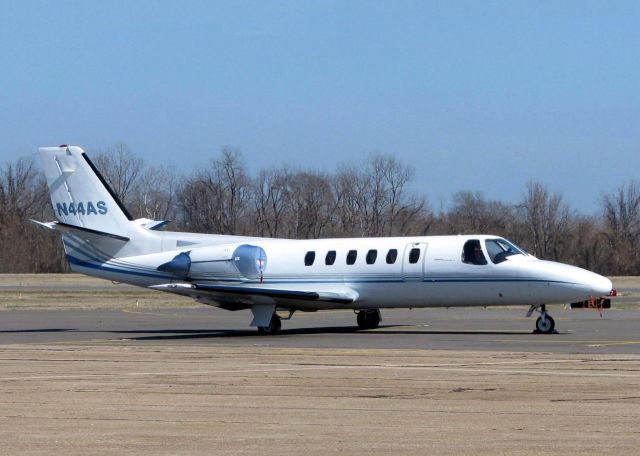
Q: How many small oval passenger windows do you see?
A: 6